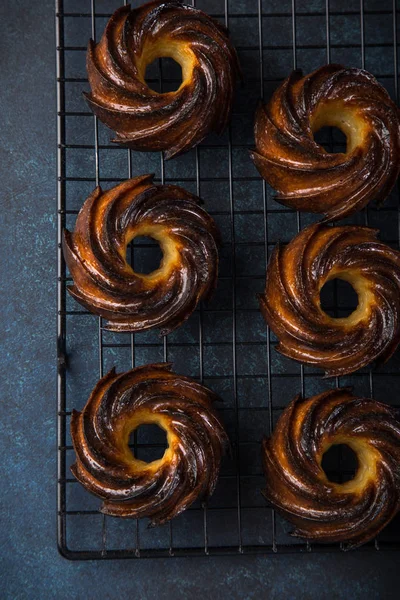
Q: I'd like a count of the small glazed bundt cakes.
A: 6